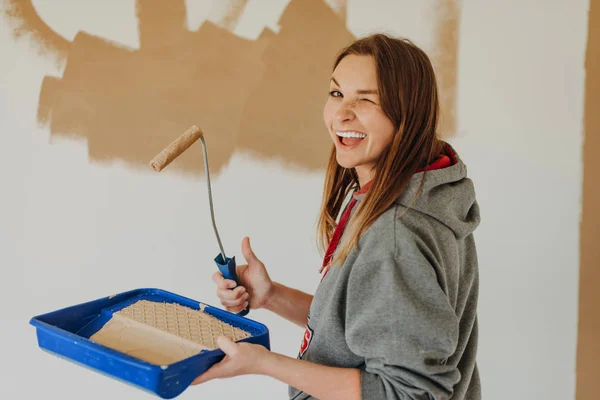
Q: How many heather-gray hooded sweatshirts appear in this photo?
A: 1